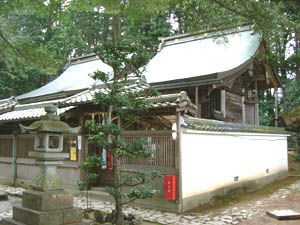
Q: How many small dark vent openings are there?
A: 2